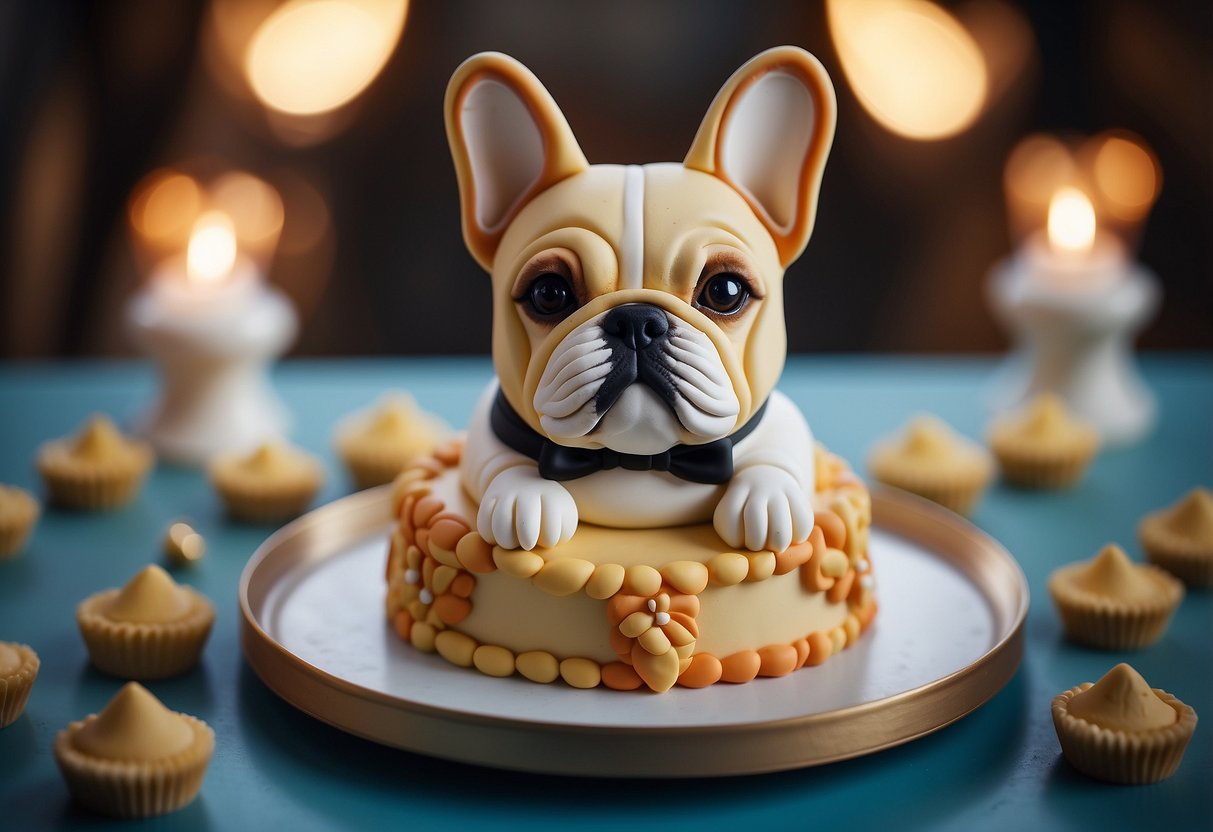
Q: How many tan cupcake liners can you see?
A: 12